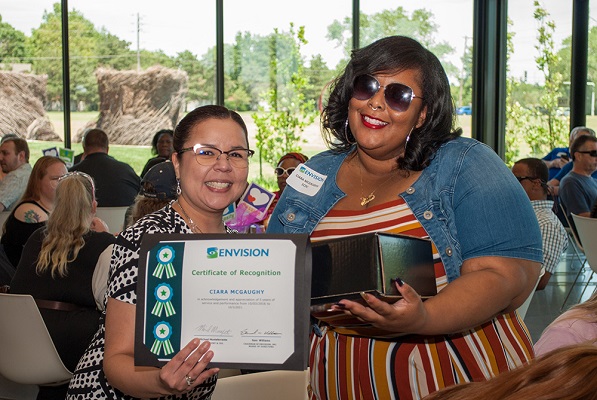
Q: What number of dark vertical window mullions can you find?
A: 5